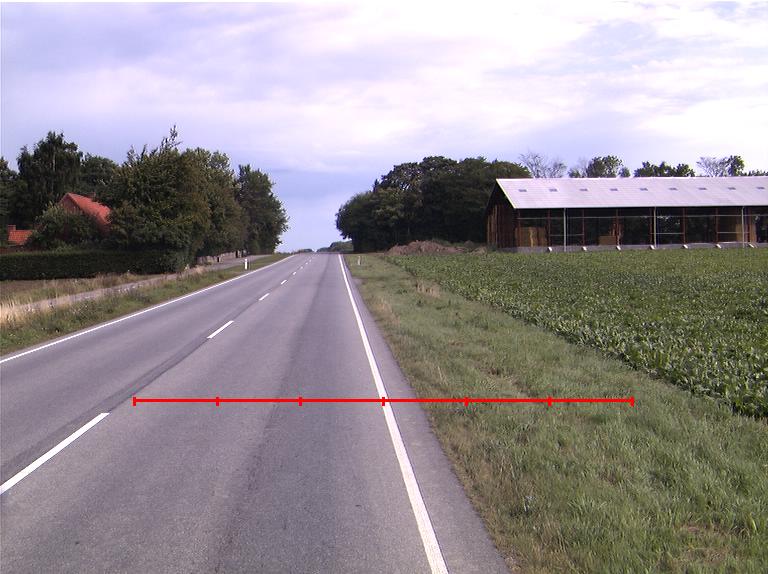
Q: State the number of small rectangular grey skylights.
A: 9